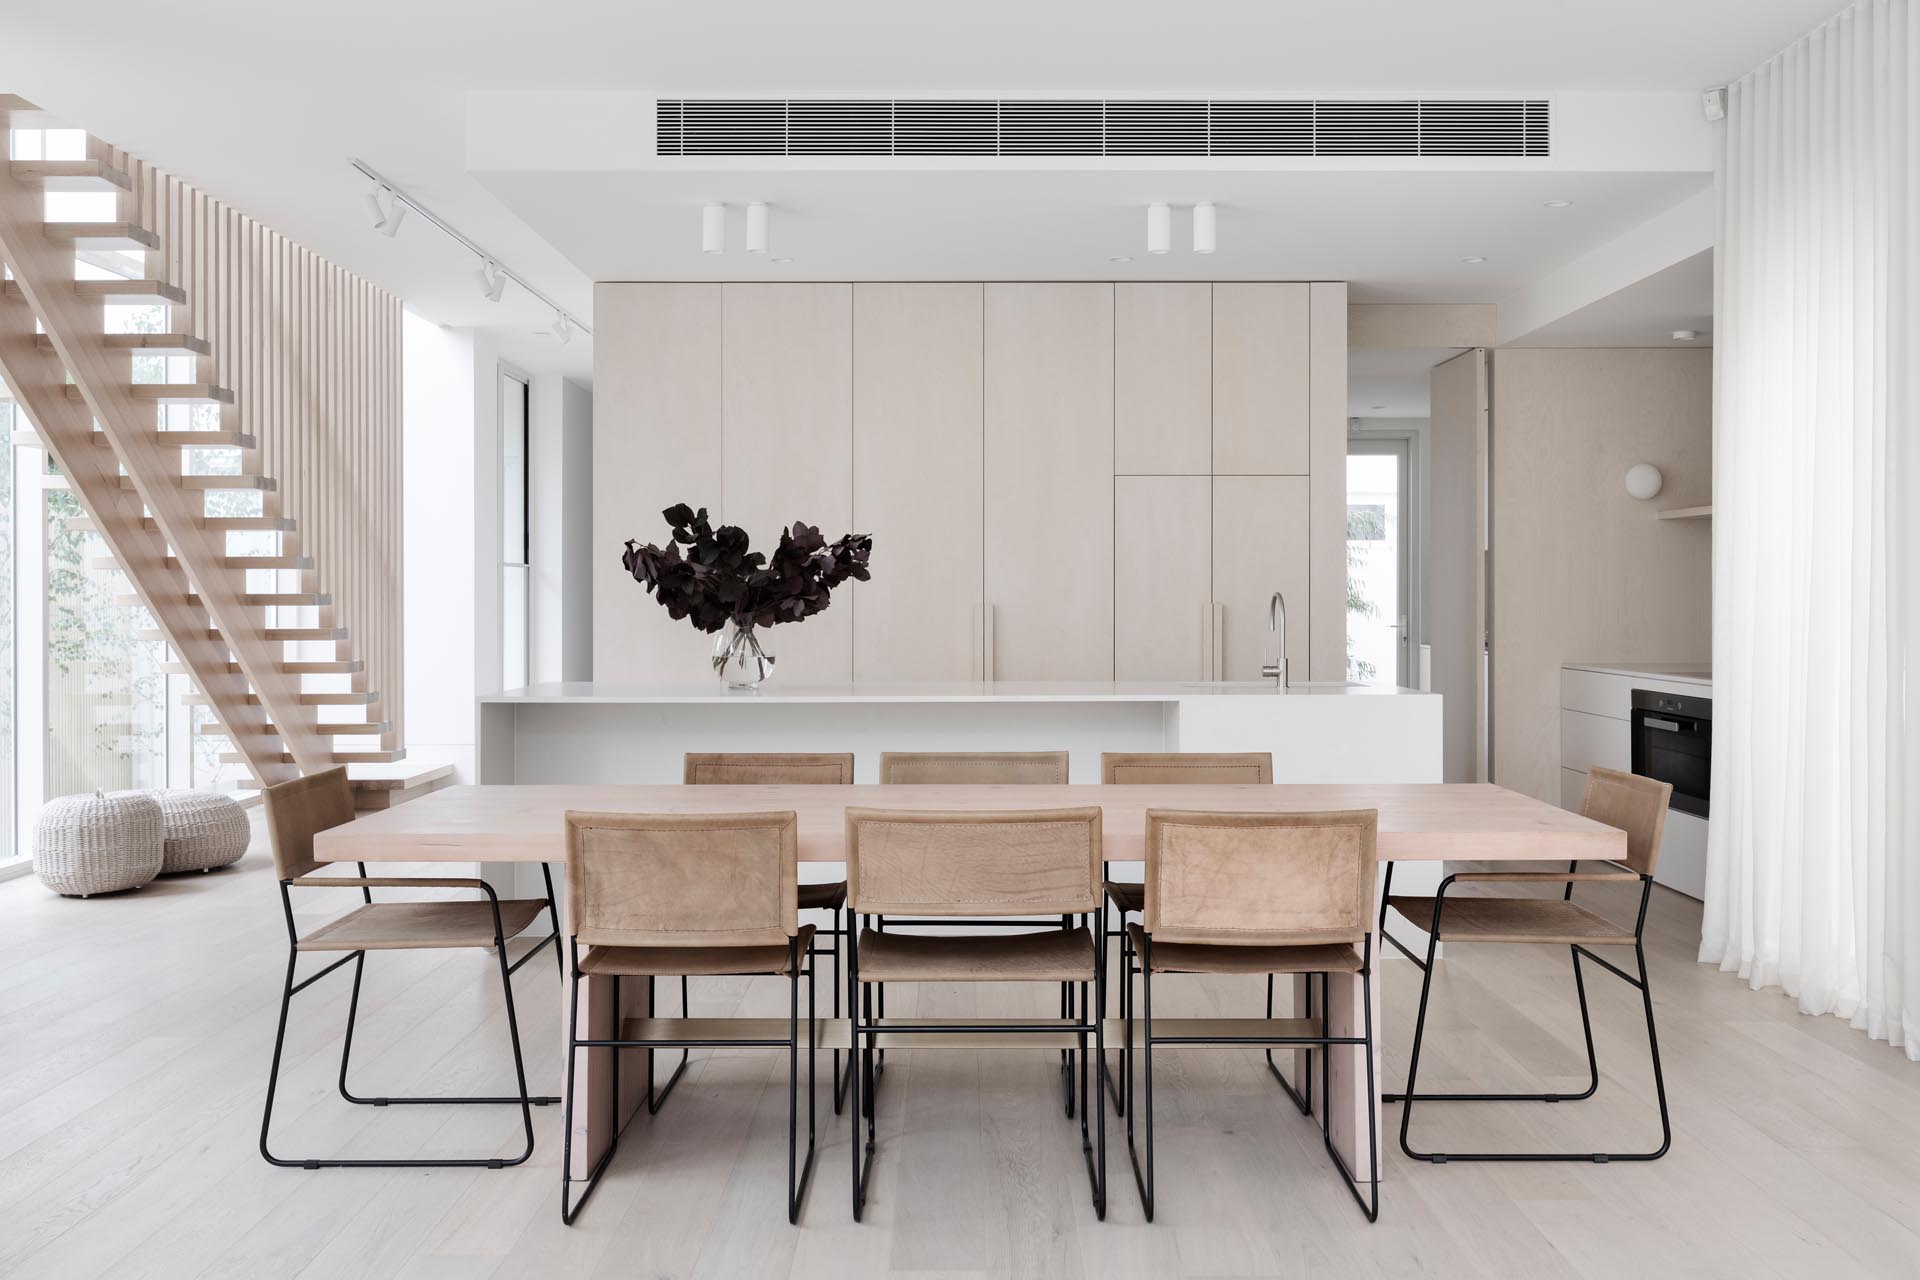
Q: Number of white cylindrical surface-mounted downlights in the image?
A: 4